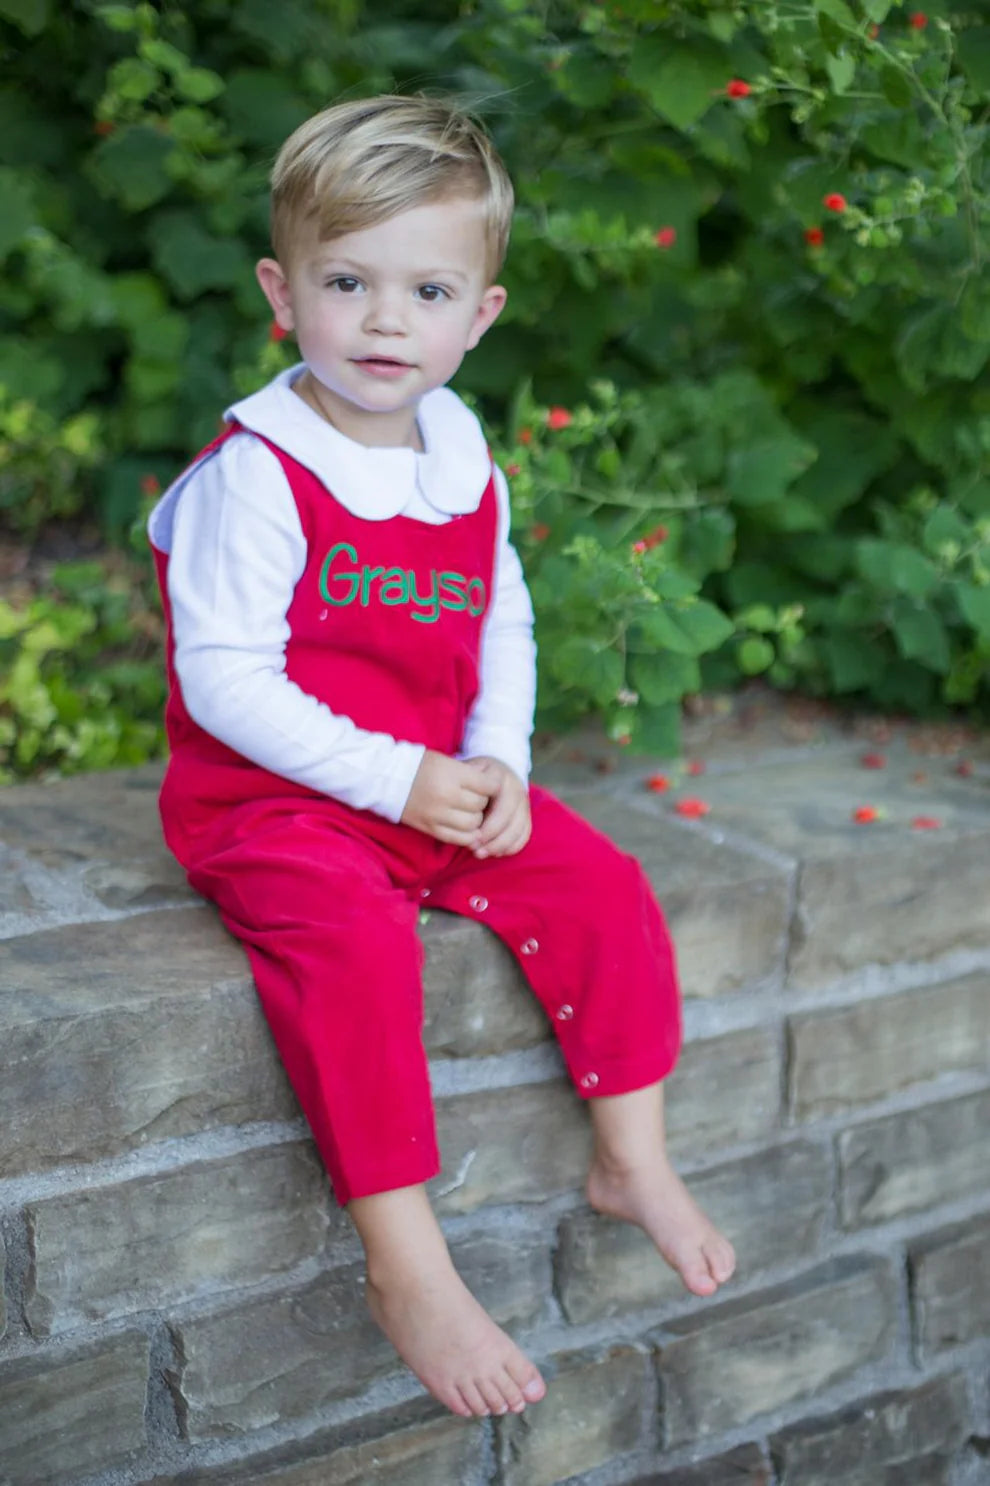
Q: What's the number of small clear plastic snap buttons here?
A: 5